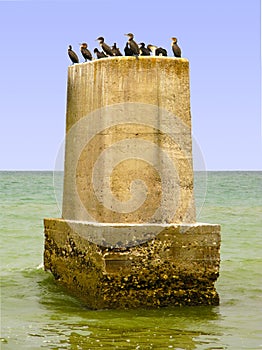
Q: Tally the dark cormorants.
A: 11